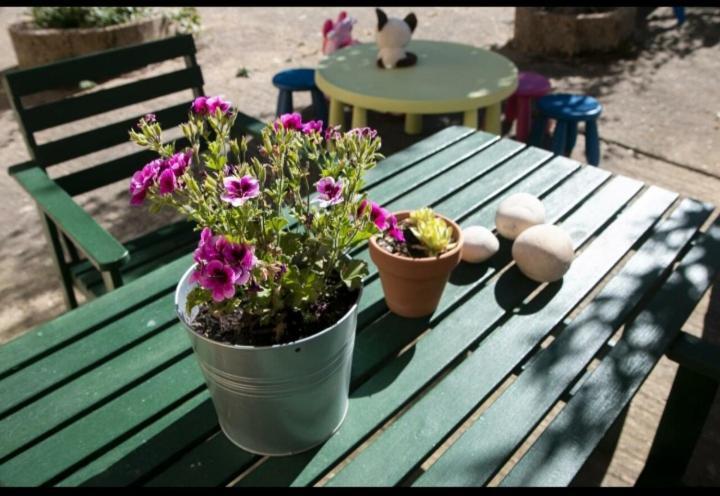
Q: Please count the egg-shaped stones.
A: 3